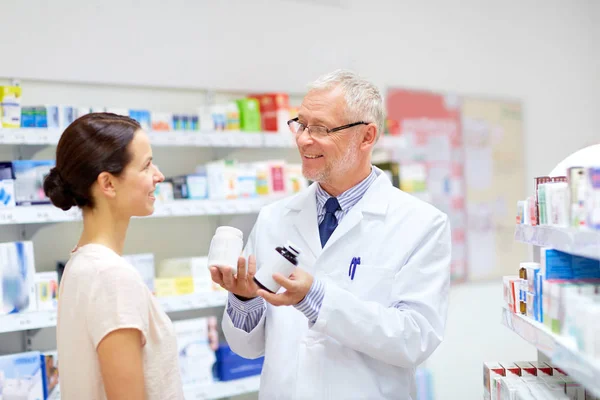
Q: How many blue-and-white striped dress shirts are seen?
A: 1